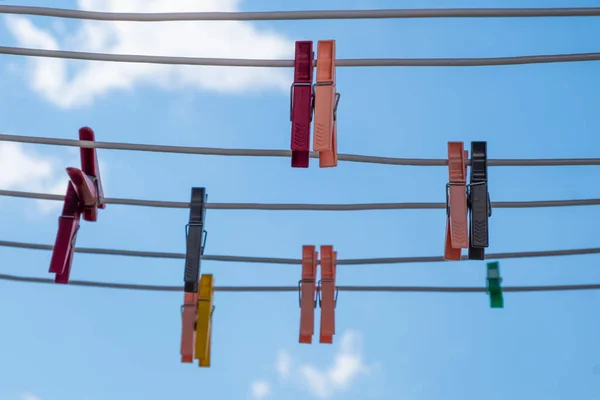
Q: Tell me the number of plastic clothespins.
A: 12